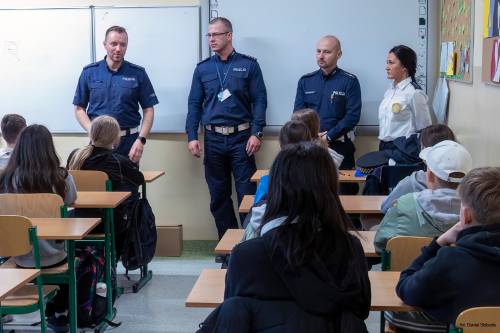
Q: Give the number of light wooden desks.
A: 8